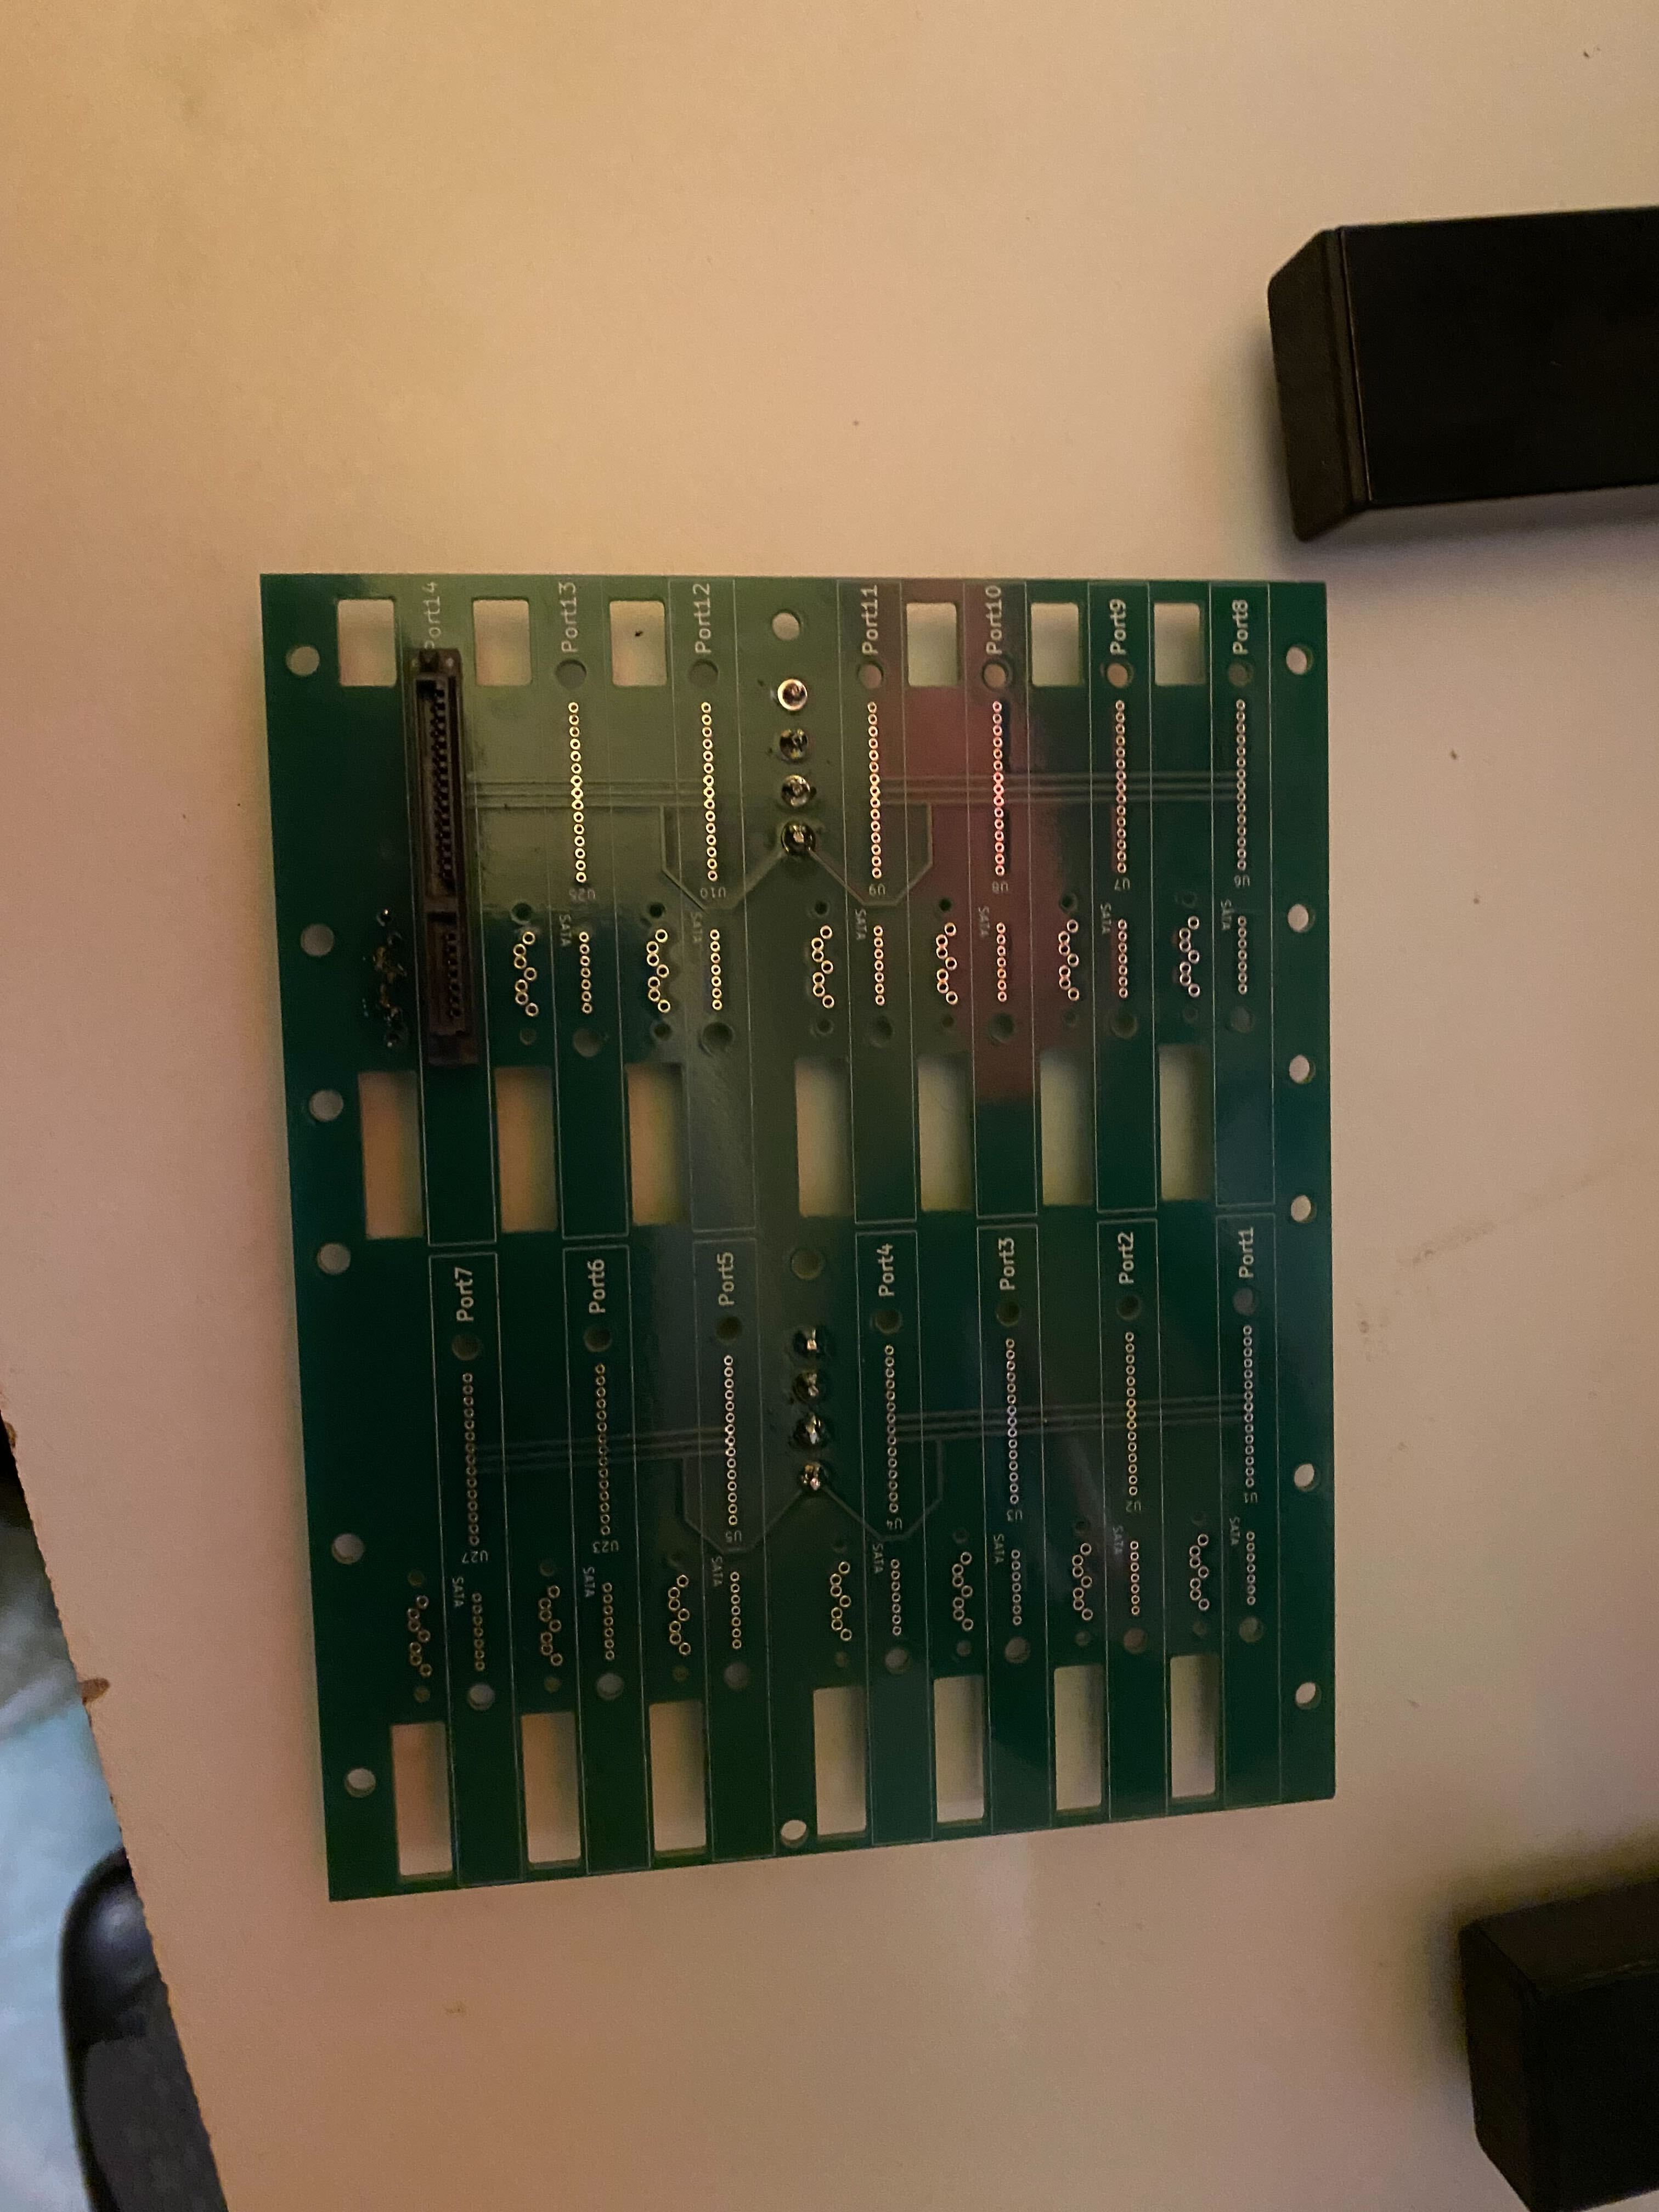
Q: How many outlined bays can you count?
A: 14